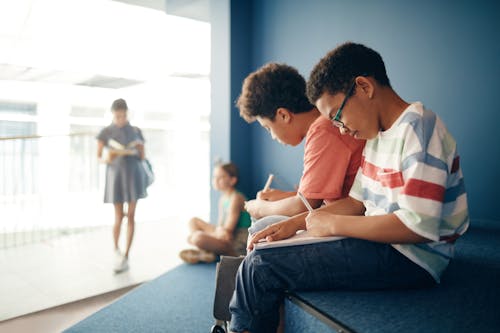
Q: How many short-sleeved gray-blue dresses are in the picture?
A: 1